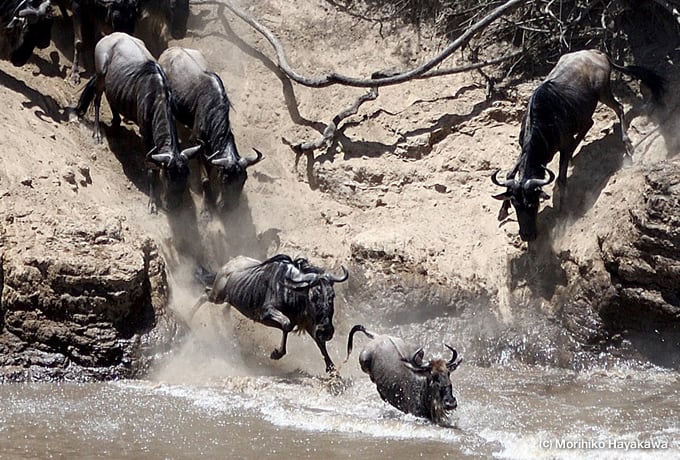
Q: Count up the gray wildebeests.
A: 5